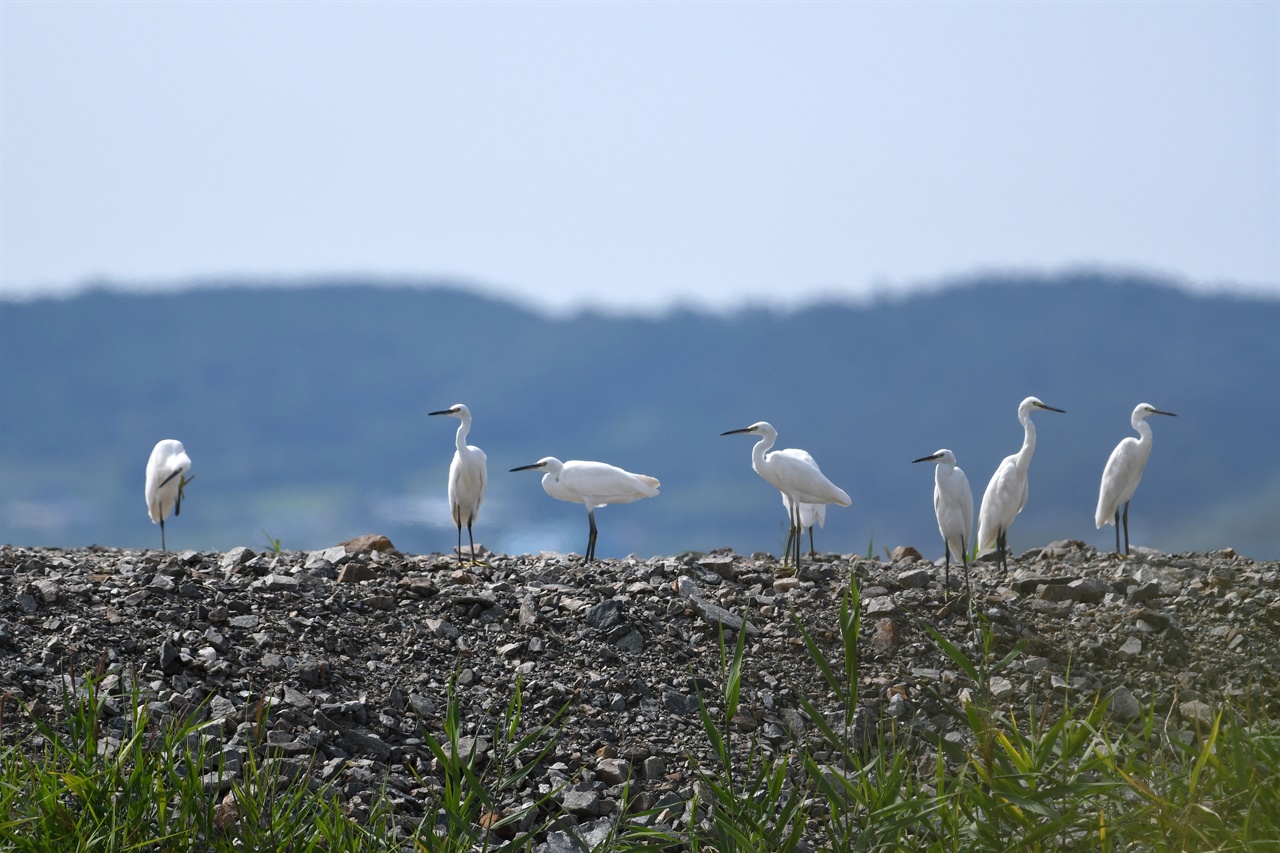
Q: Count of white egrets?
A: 8